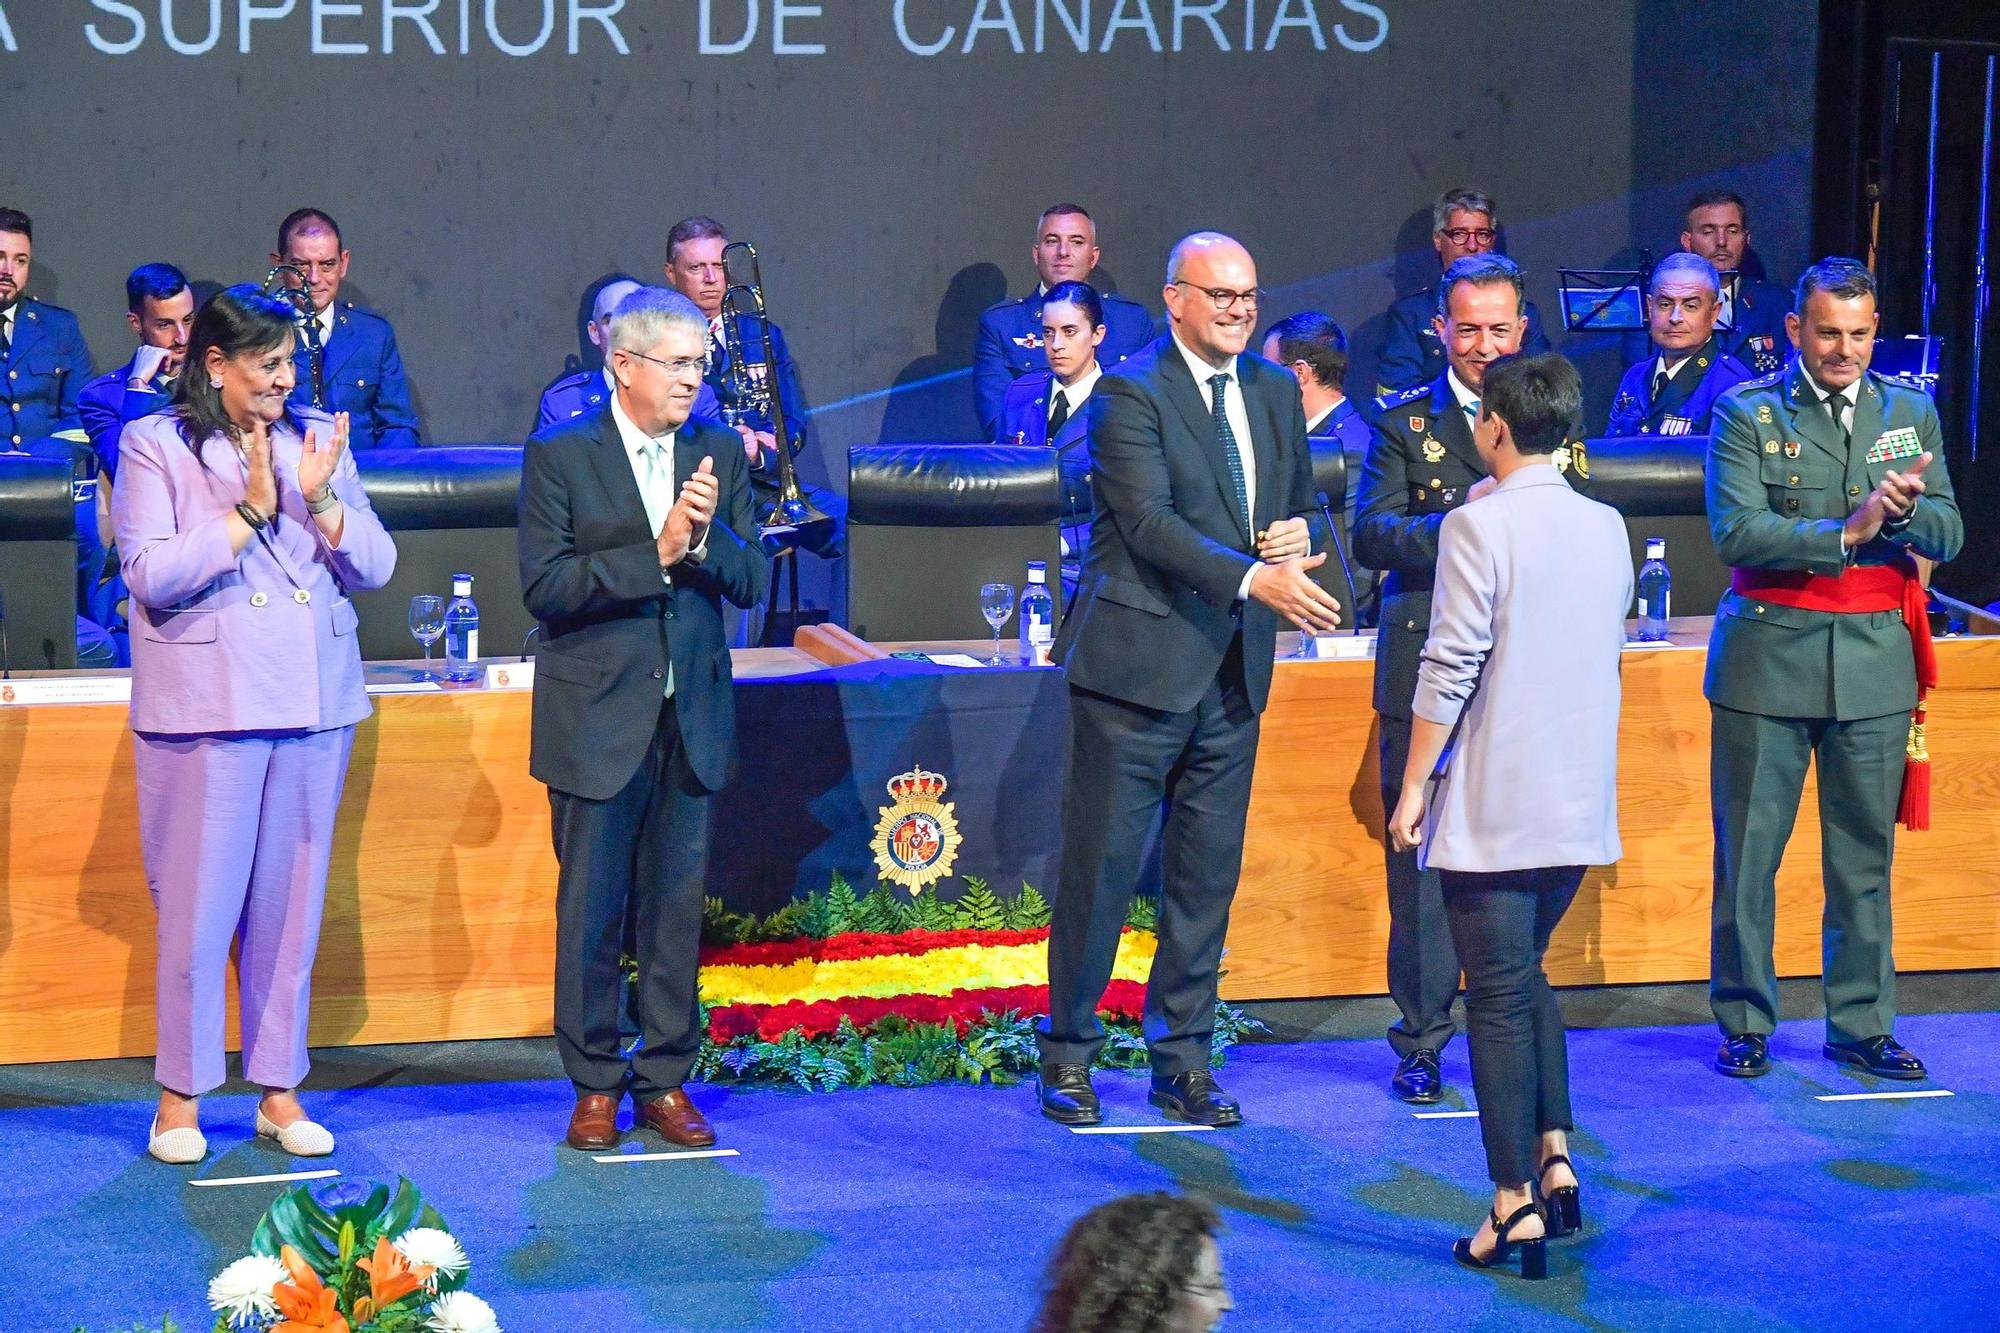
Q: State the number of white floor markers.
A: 5